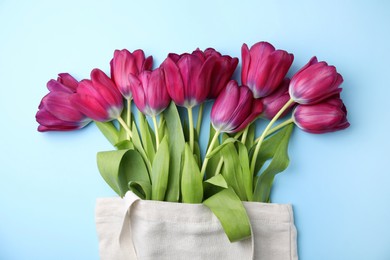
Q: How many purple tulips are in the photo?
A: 11